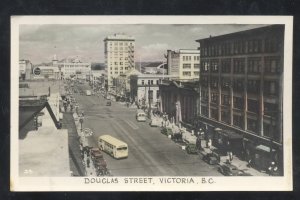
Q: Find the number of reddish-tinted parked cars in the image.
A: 2